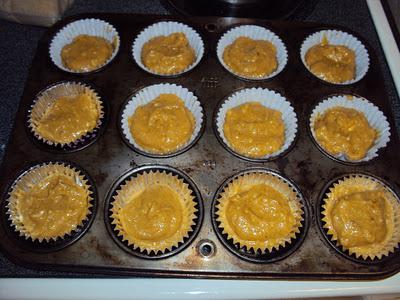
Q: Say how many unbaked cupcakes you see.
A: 12